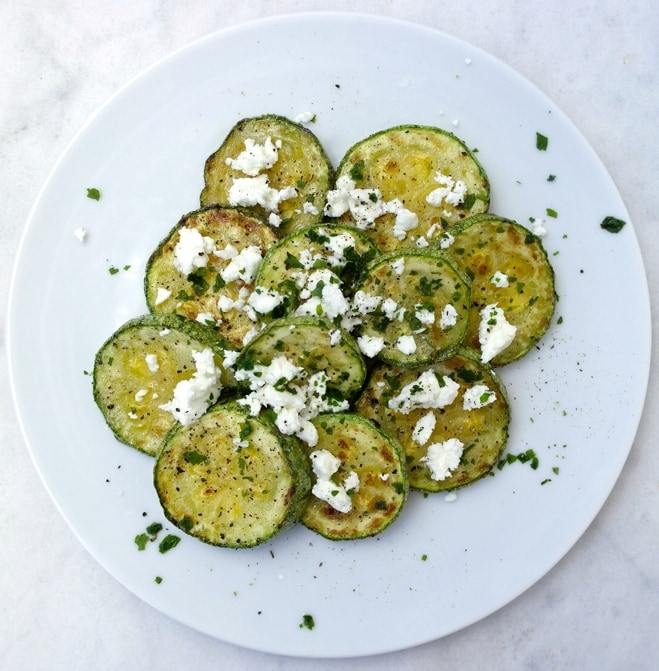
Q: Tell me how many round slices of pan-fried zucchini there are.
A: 11